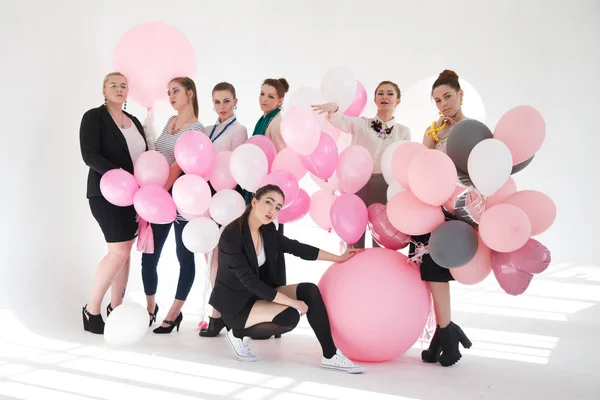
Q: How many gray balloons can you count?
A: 3